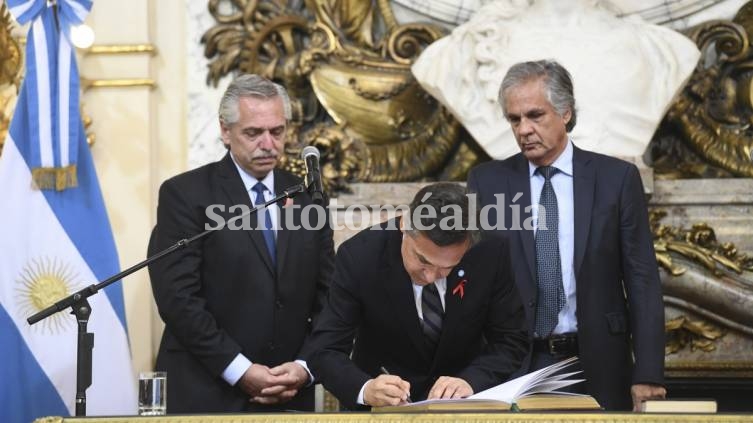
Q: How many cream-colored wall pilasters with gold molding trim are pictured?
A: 1